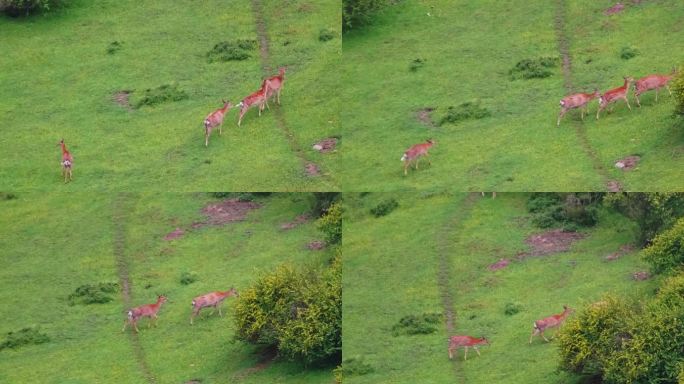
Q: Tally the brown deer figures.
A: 12